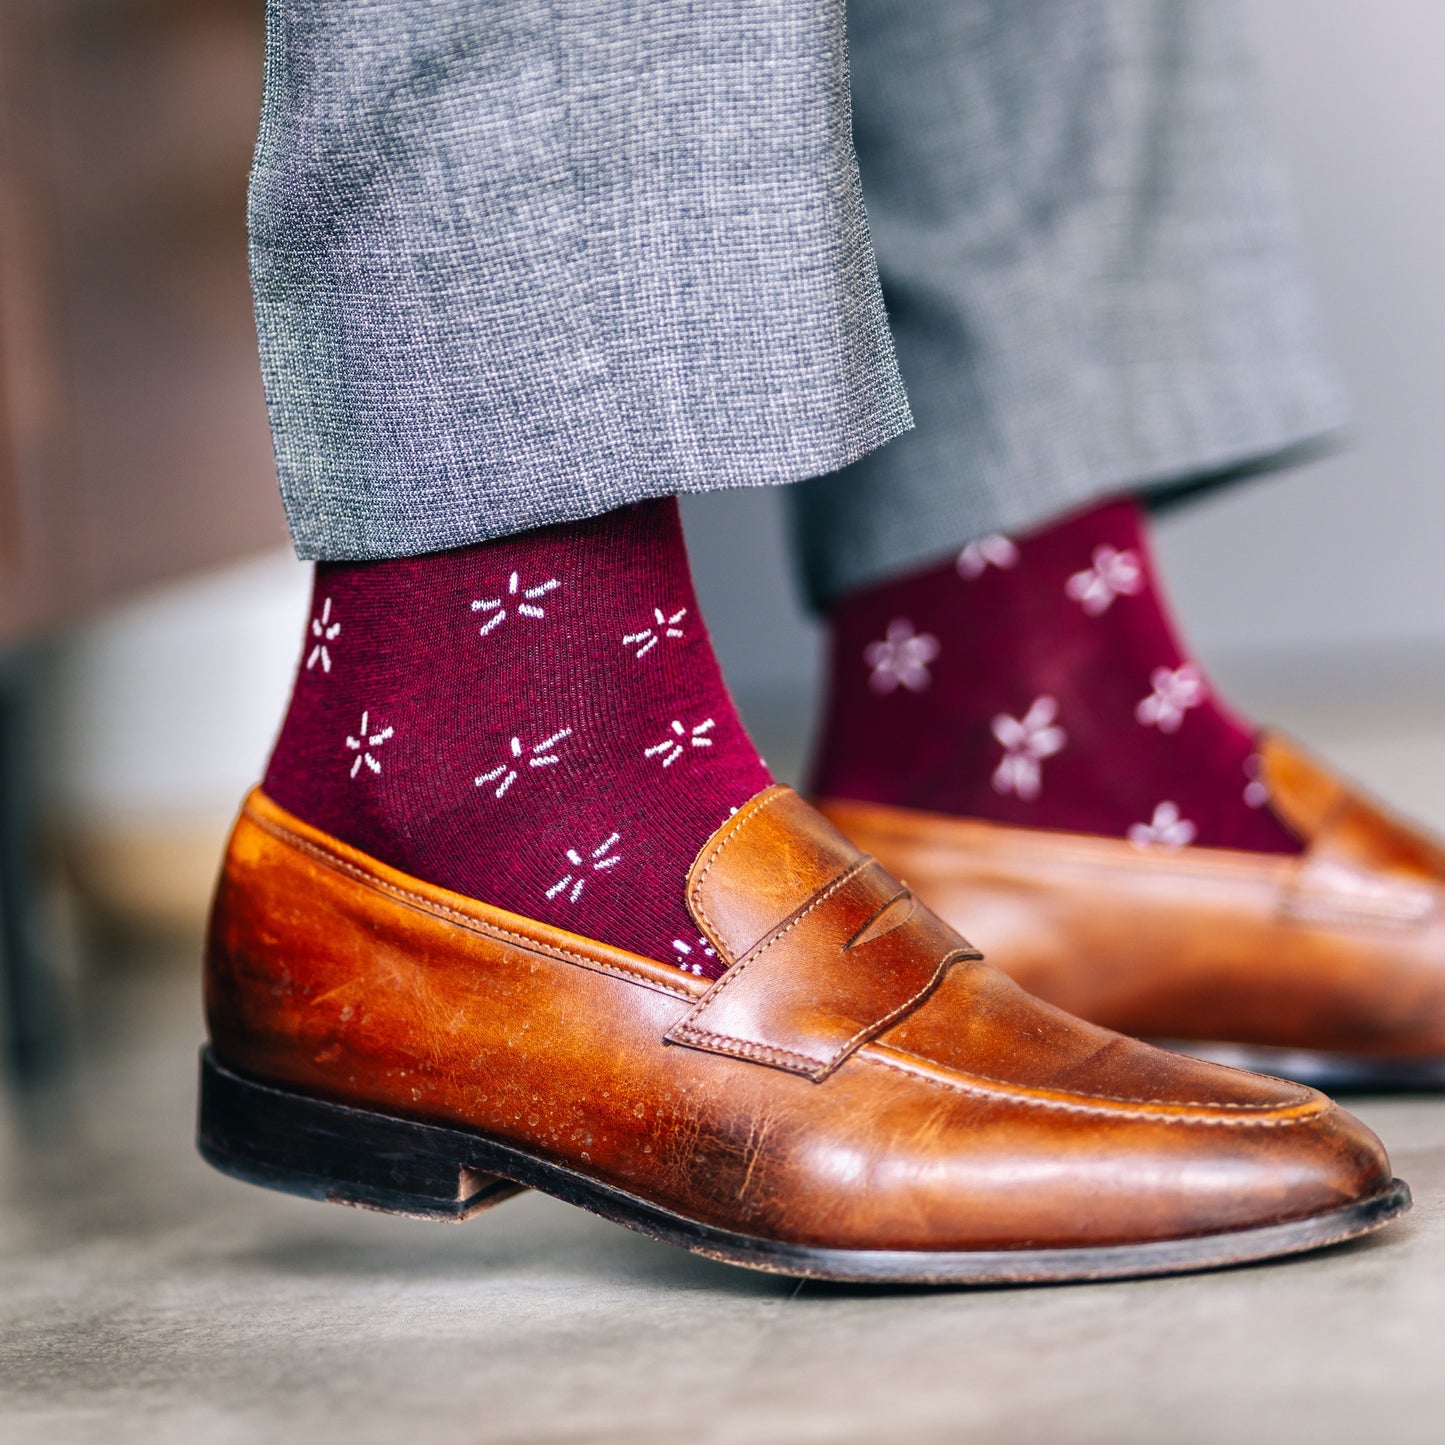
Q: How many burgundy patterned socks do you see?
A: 2